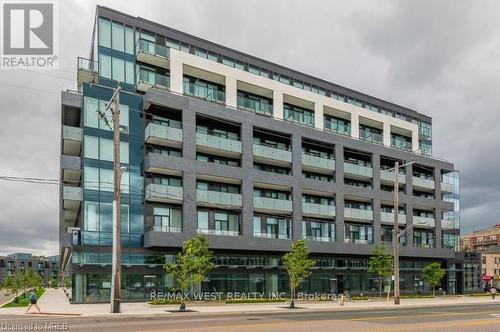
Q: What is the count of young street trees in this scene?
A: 4